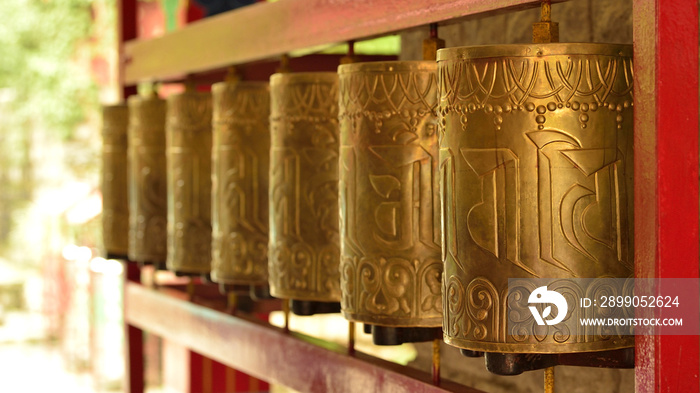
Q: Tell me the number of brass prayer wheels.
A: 7